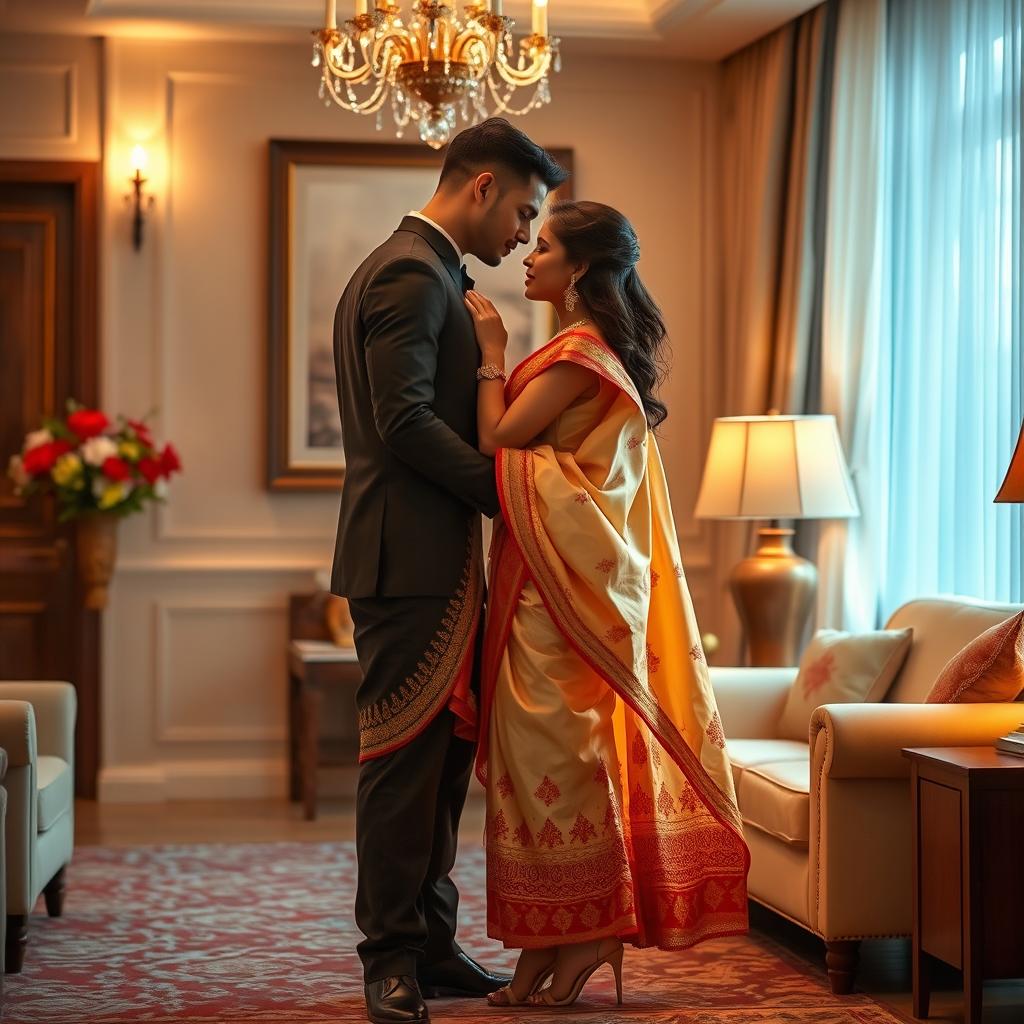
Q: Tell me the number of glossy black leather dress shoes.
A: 2